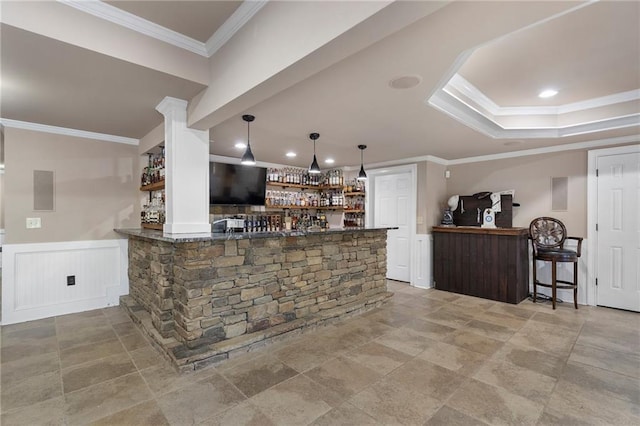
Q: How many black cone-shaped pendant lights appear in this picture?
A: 3